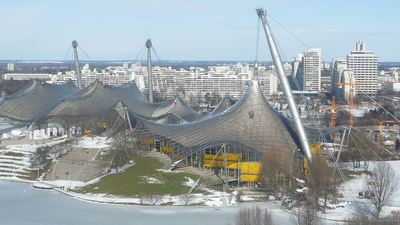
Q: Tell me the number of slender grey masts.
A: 3